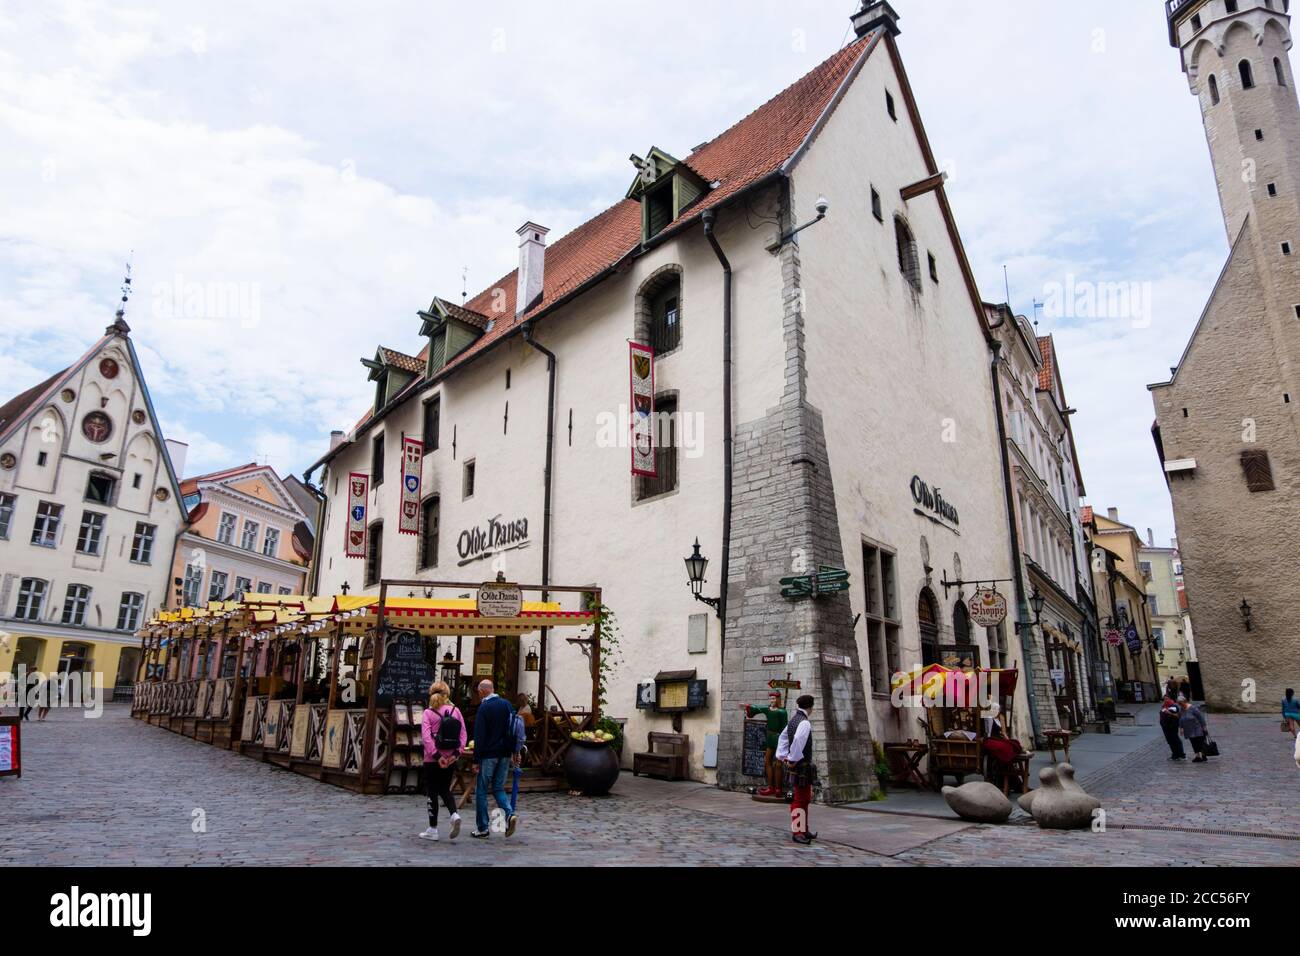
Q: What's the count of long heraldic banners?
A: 3